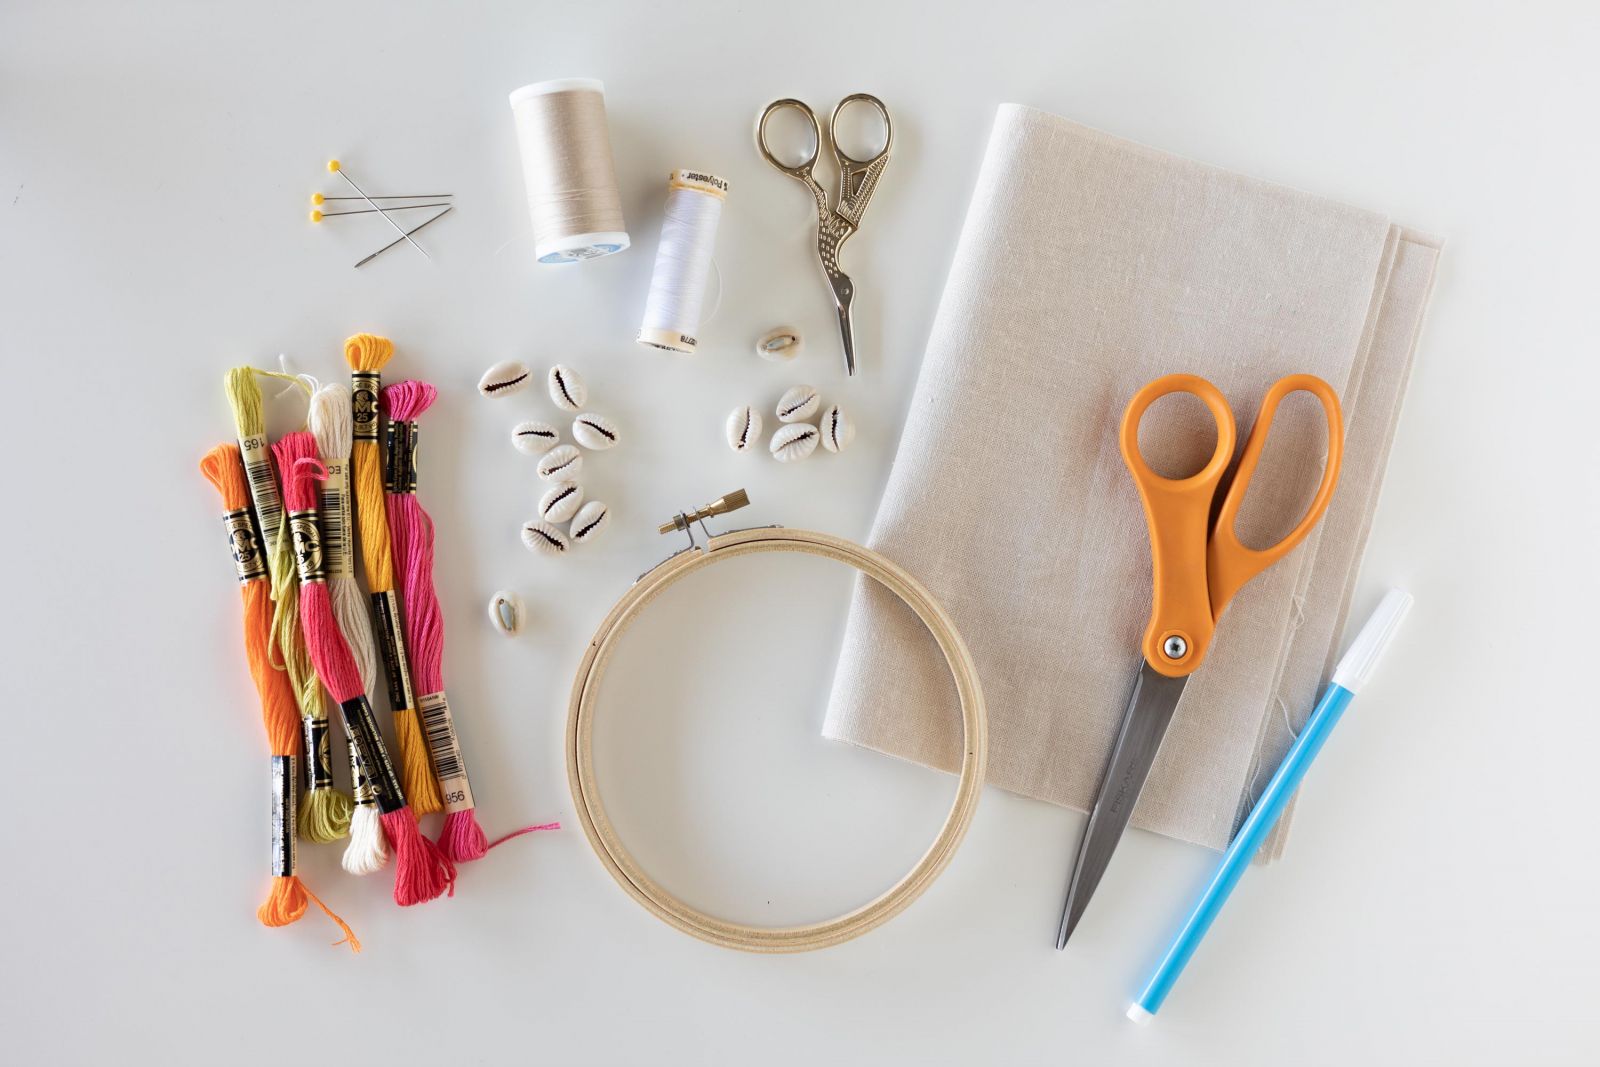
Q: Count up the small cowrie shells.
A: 14